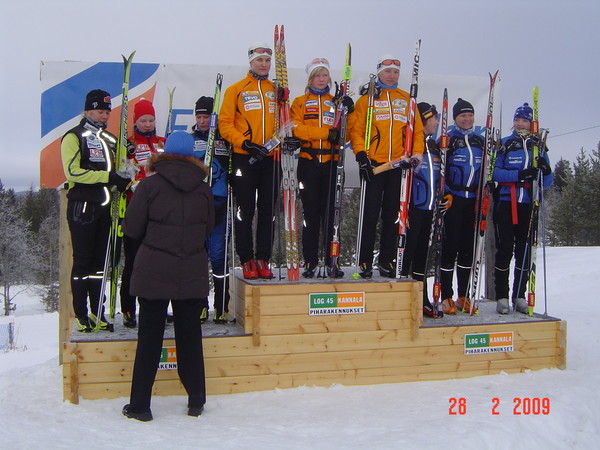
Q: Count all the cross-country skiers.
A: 9